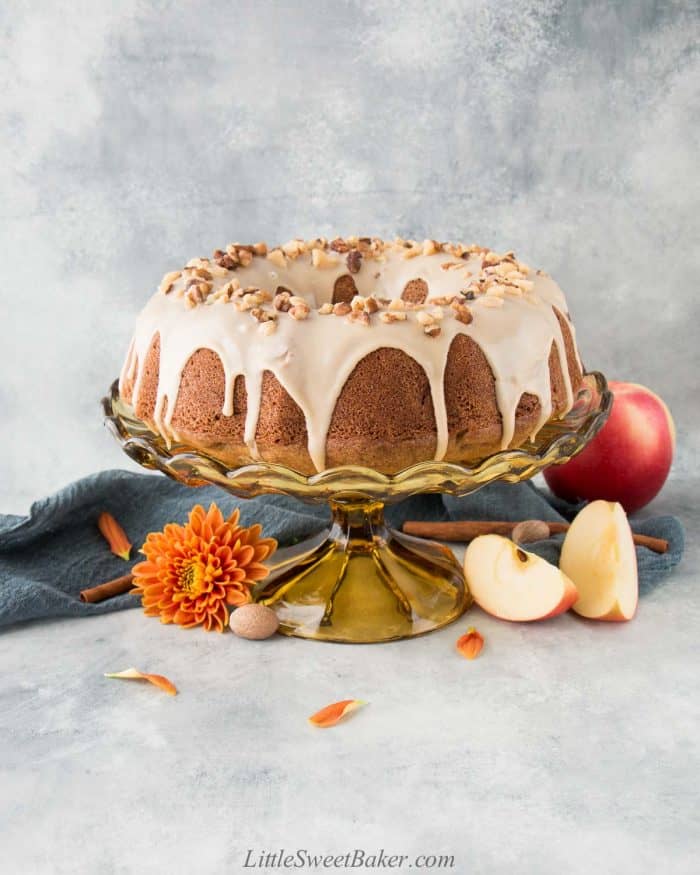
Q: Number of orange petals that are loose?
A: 4